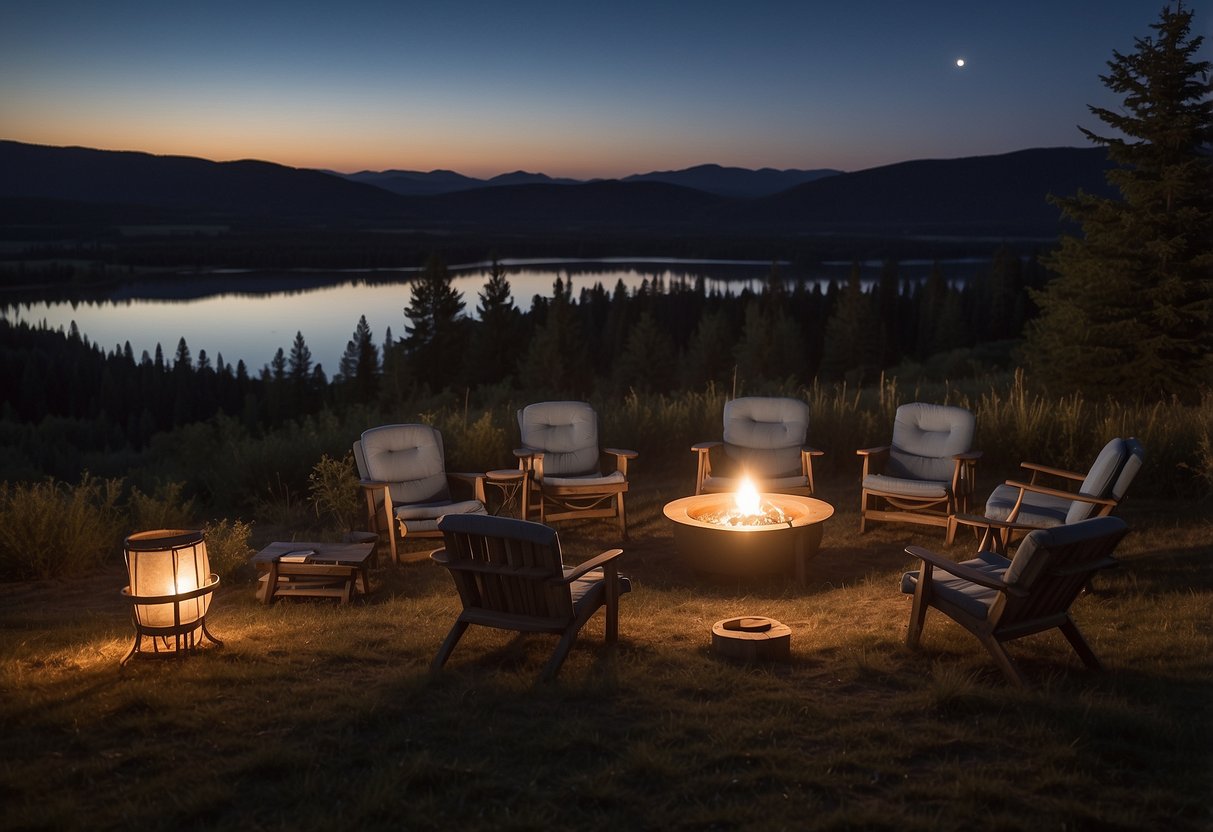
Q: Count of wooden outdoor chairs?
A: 7